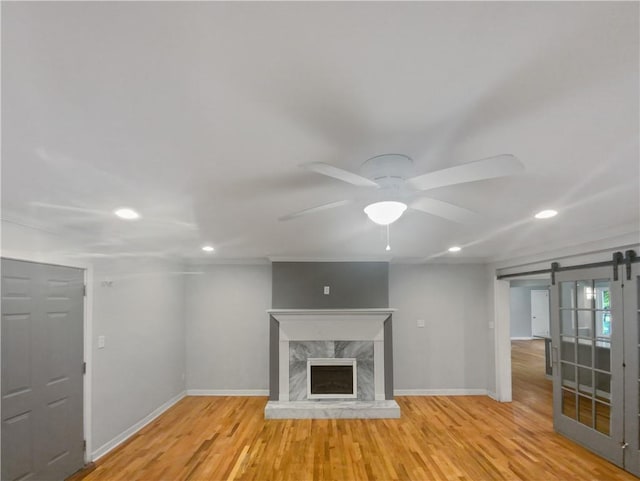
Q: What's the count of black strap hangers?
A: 3